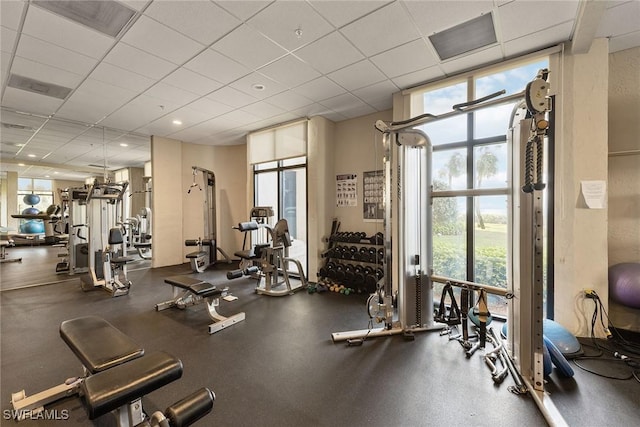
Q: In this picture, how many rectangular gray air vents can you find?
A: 3